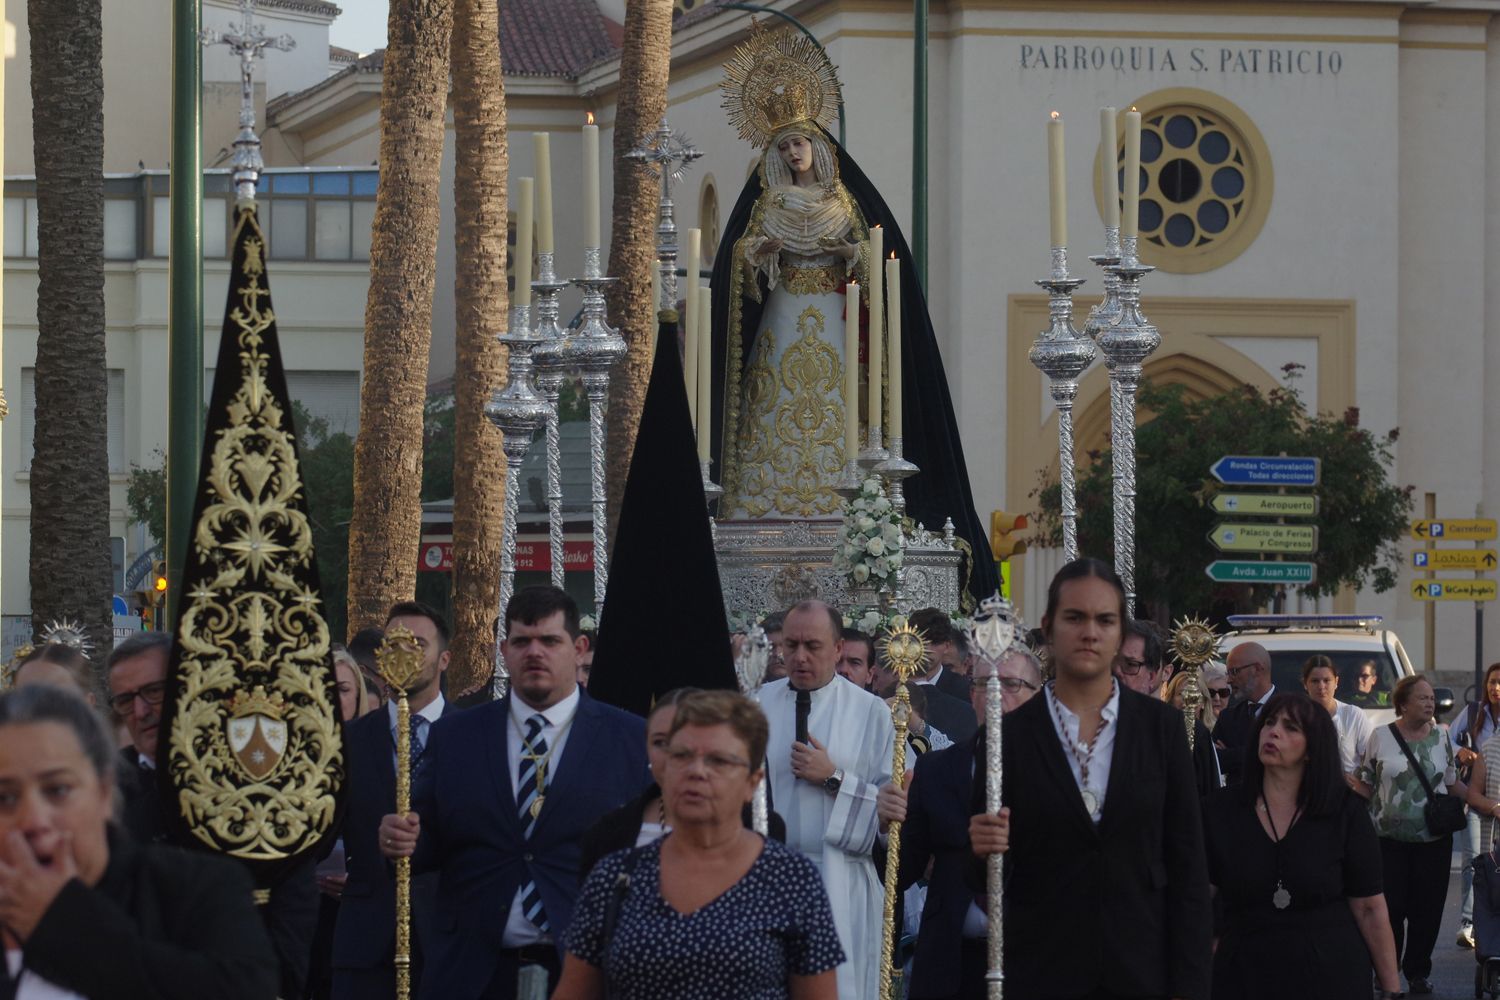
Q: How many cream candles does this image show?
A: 12